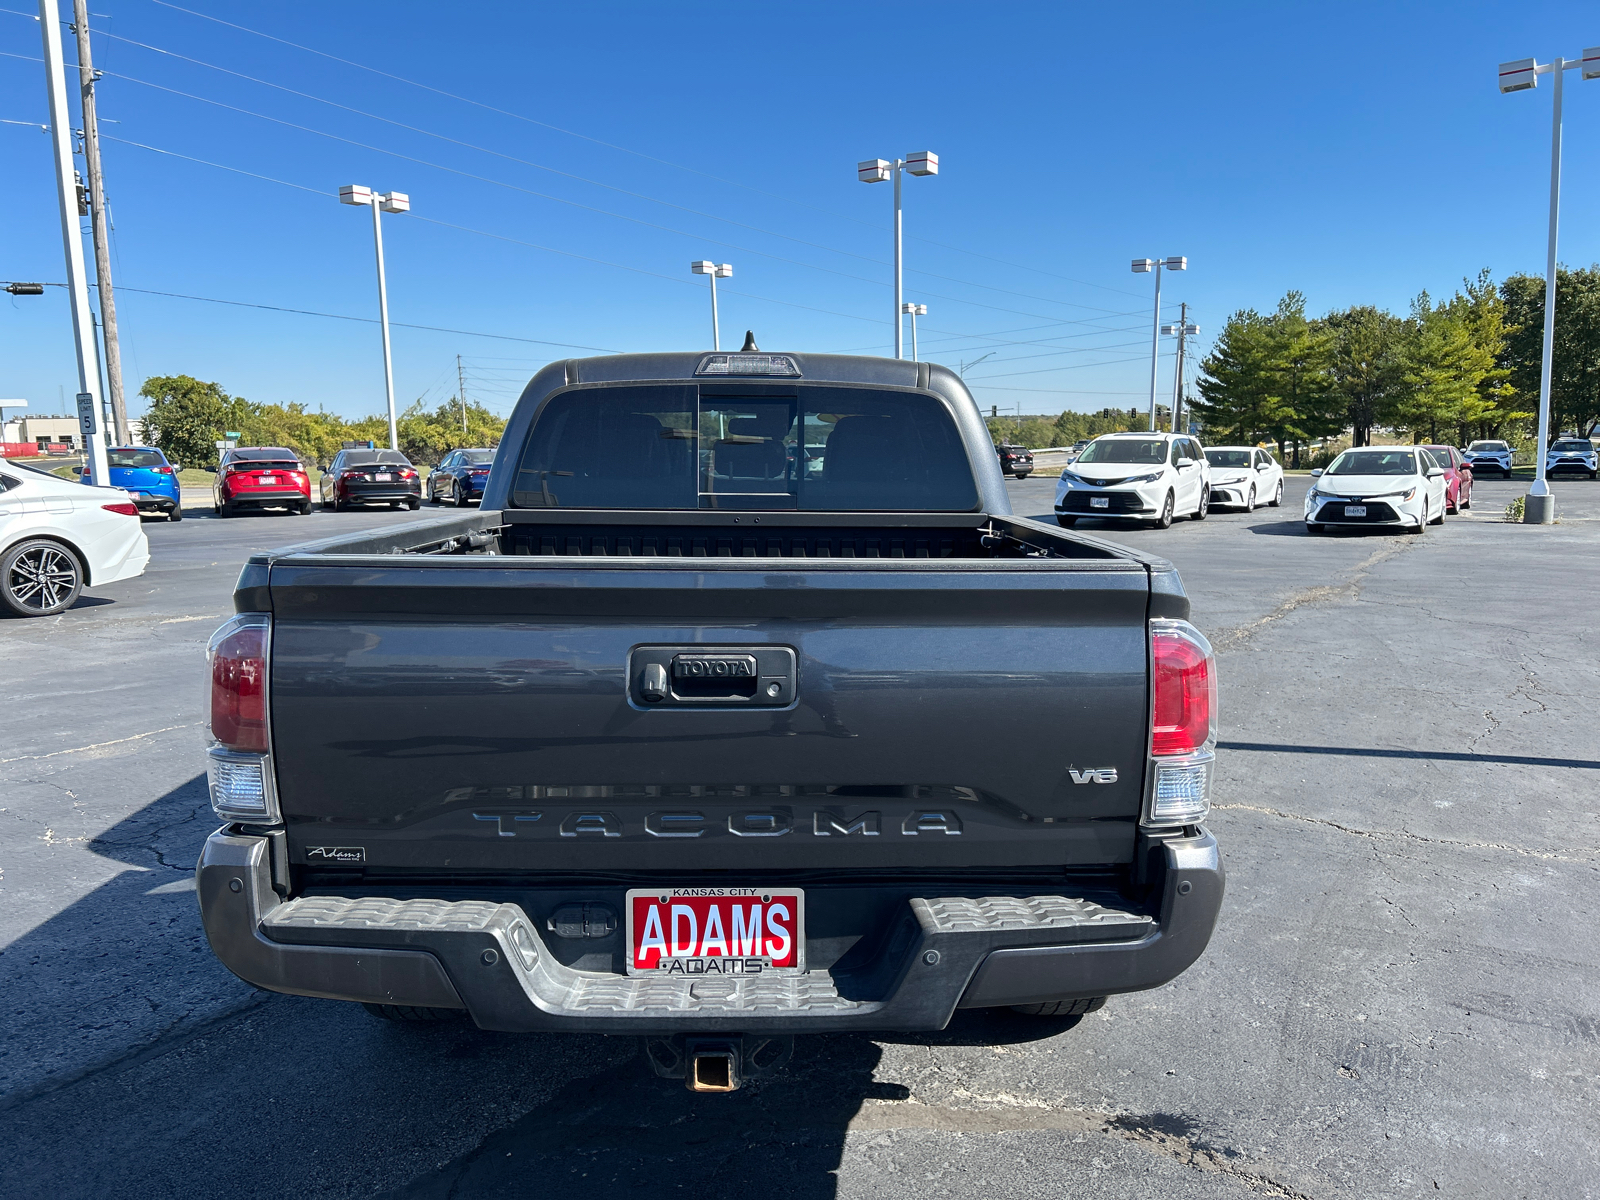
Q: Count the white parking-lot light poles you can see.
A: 8